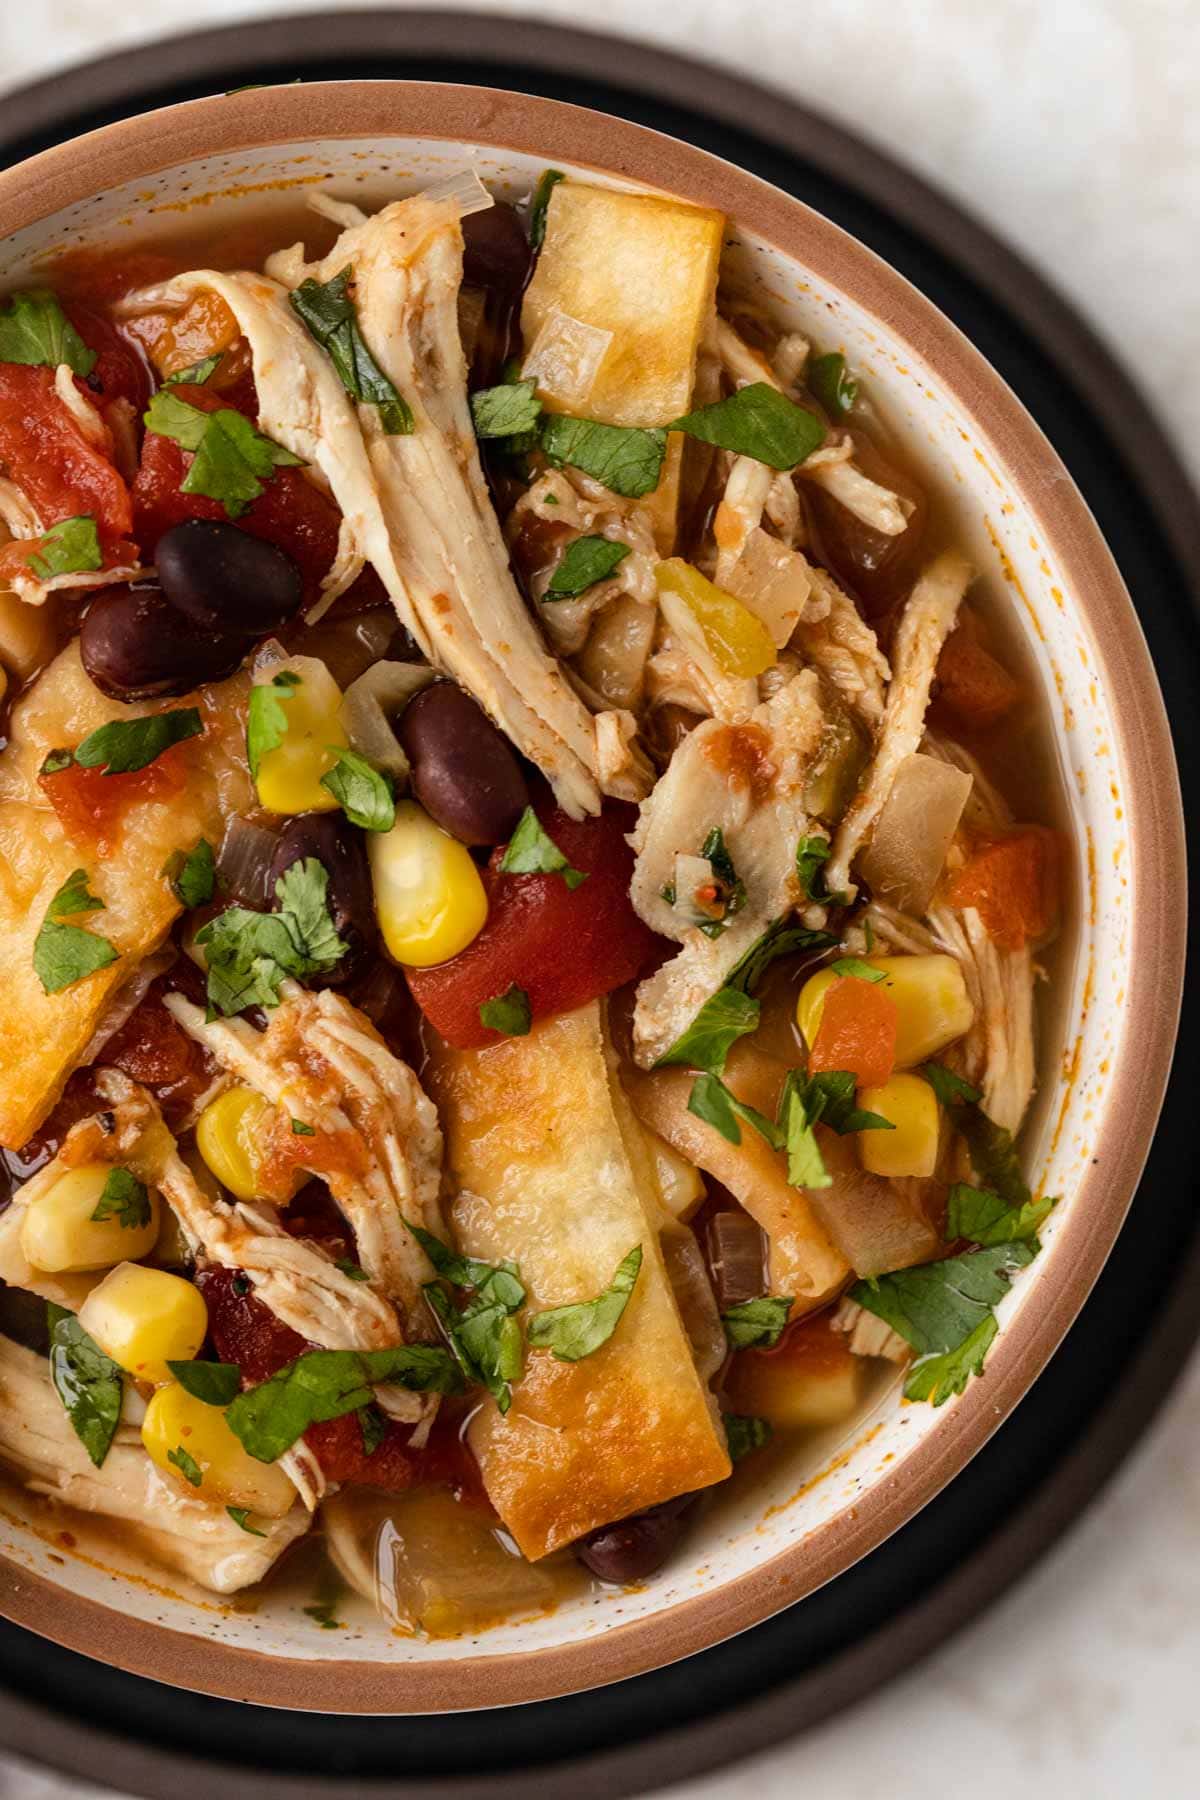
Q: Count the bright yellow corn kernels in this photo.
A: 8